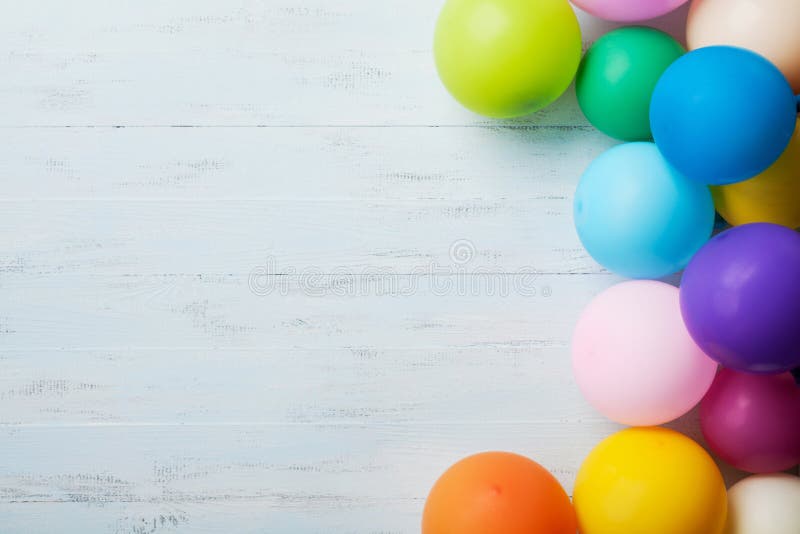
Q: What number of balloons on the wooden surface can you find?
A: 13